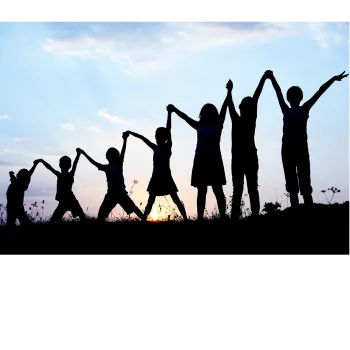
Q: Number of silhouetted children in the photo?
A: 7